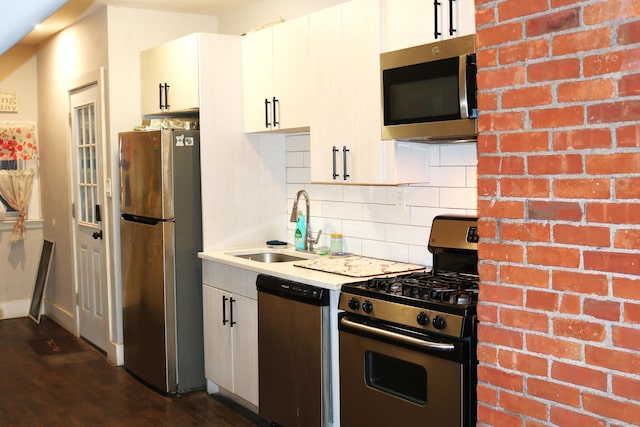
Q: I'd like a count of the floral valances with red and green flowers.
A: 1